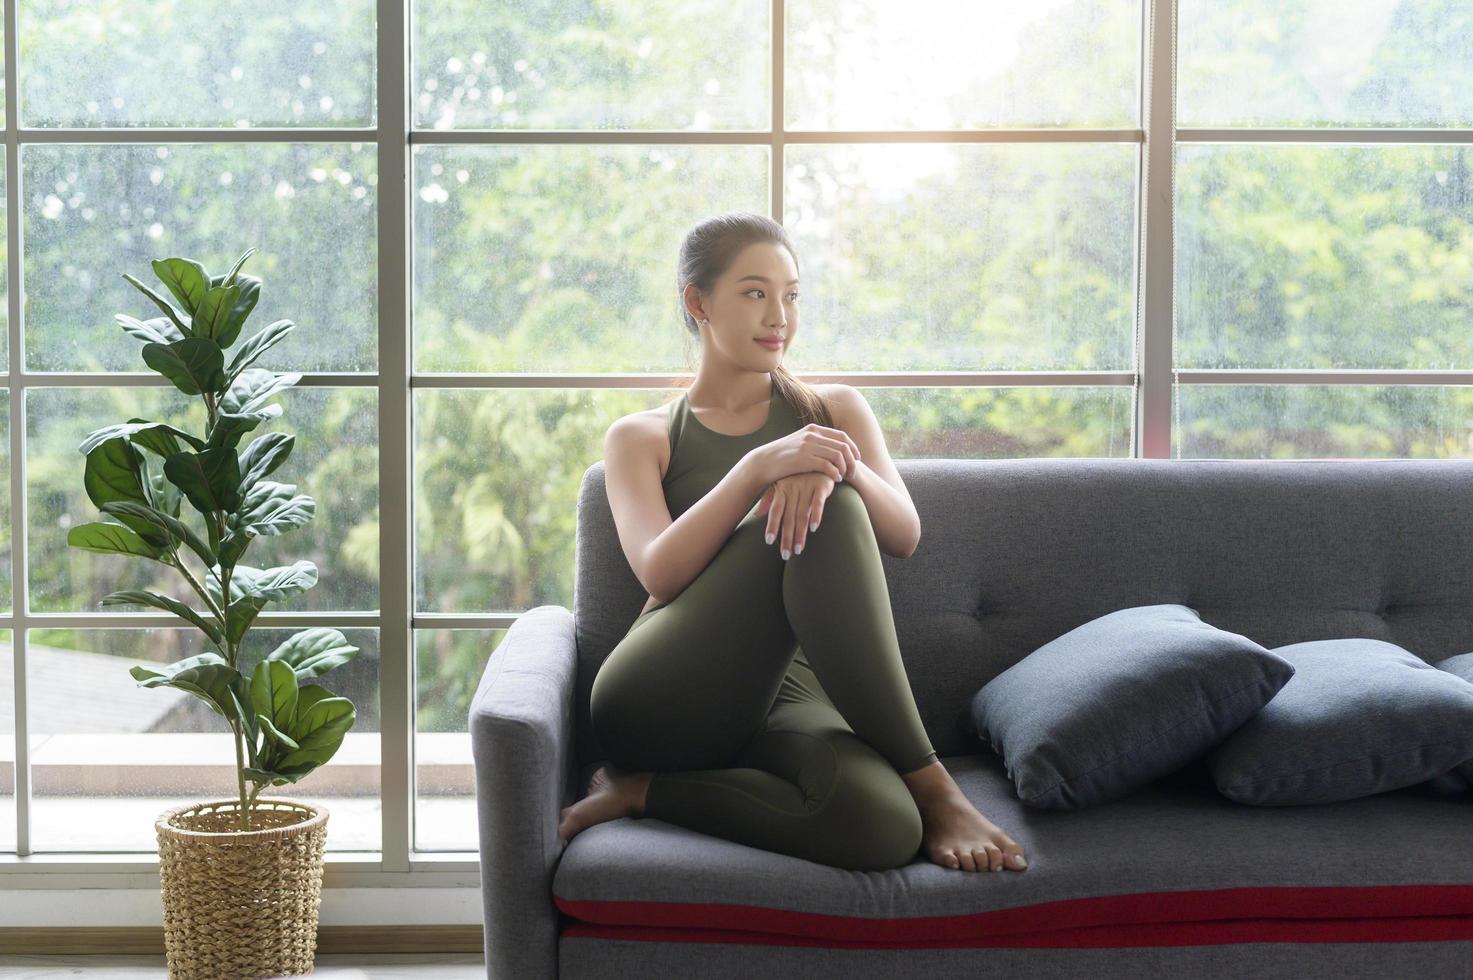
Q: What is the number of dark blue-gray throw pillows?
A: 3